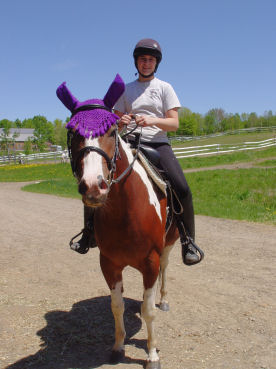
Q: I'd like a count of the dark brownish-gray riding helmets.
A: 1